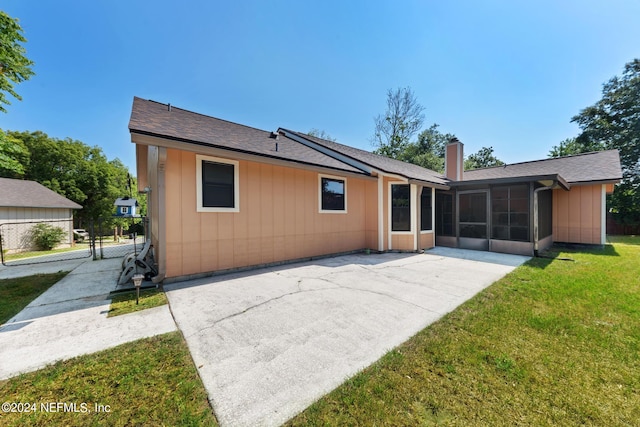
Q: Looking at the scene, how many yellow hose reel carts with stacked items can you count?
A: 0